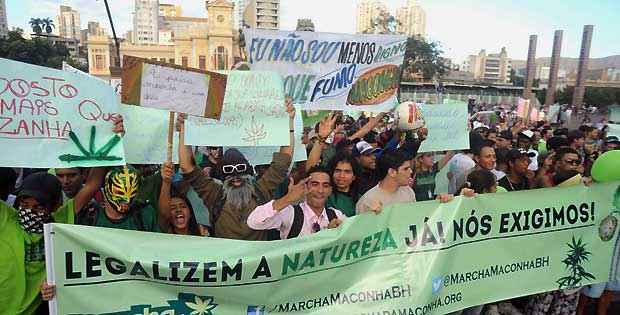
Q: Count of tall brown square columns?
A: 3